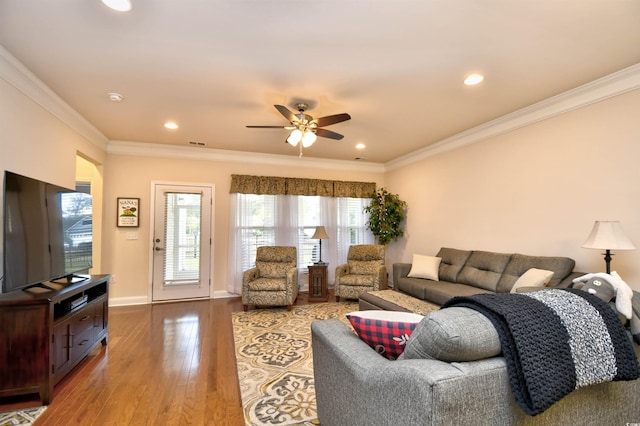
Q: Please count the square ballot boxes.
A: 0